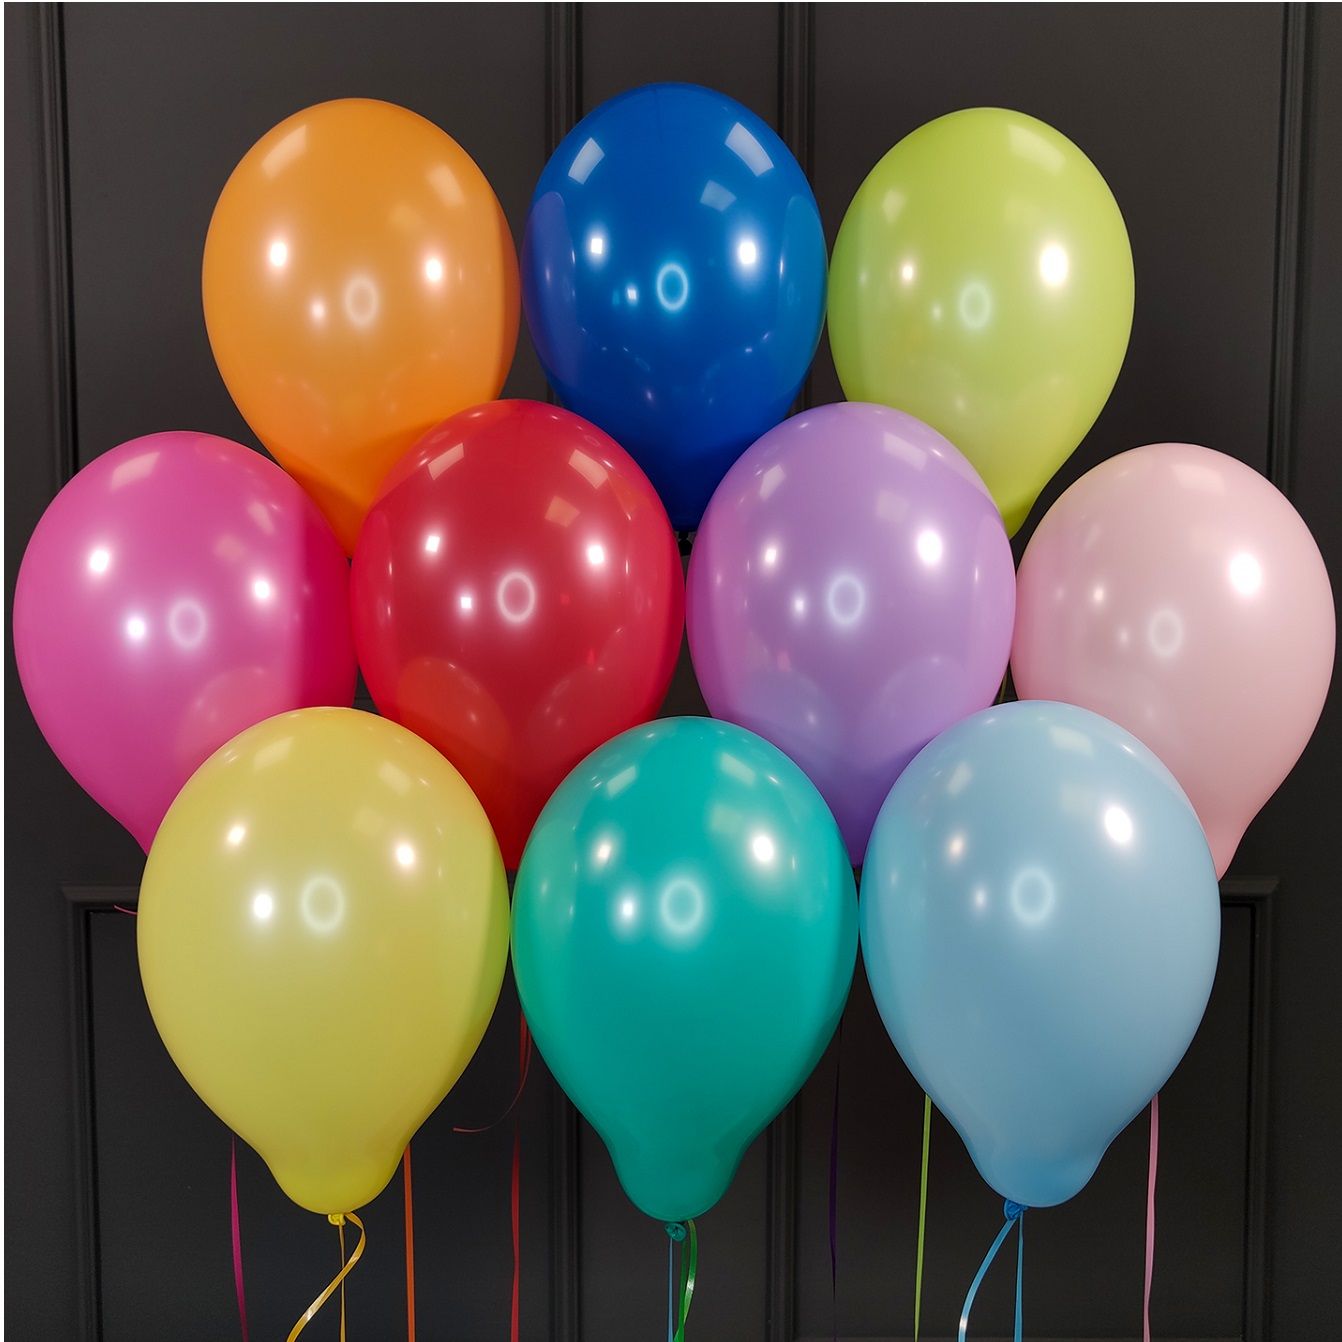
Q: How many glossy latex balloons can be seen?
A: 10